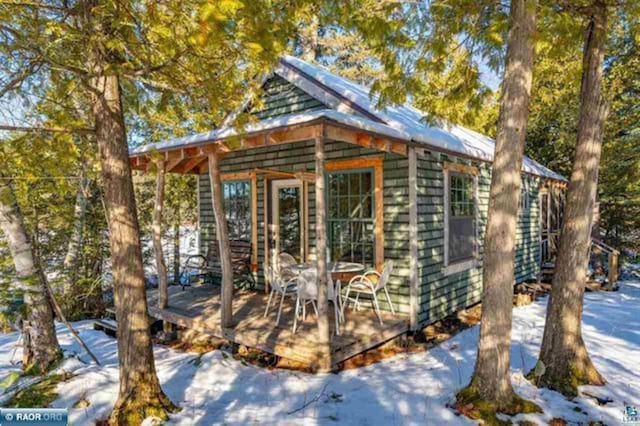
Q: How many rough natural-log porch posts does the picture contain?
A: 3